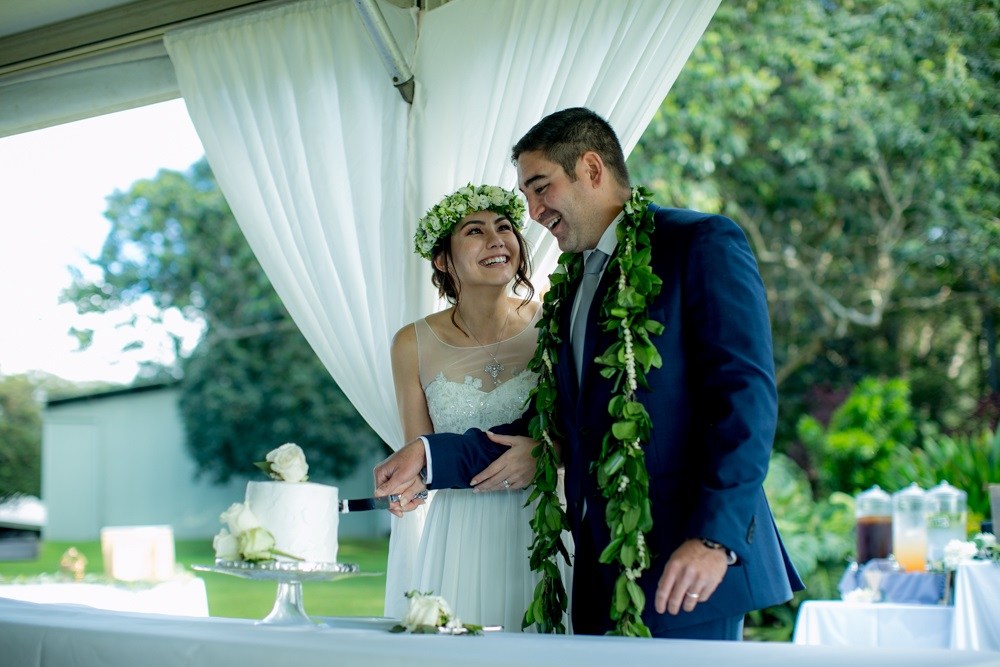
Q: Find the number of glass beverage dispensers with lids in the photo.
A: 3